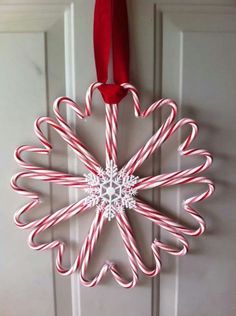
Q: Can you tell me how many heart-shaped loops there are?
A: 9